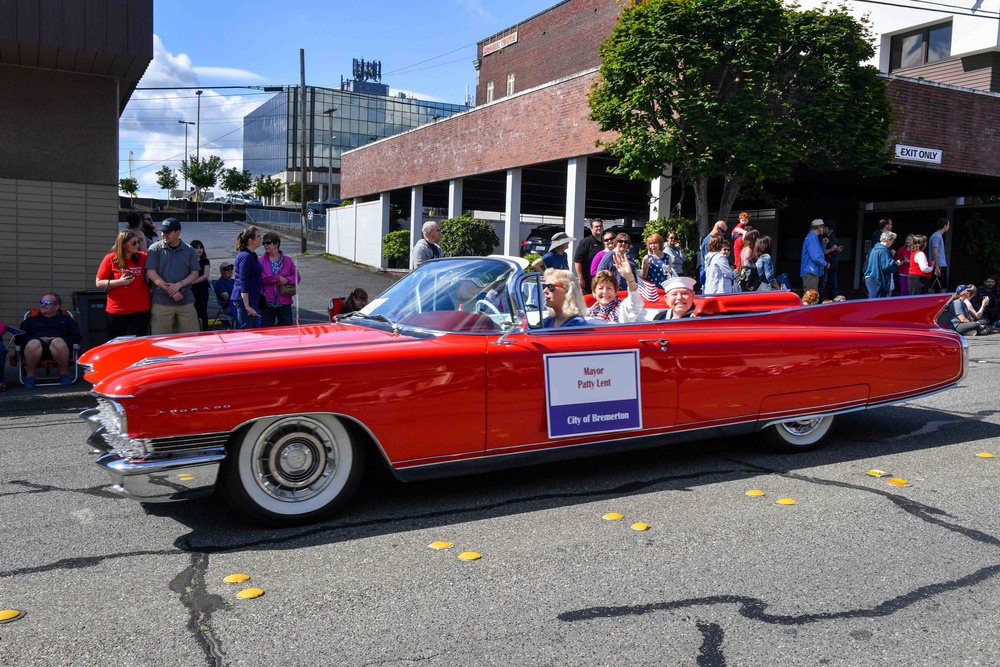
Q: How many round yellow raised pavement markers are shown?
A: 10